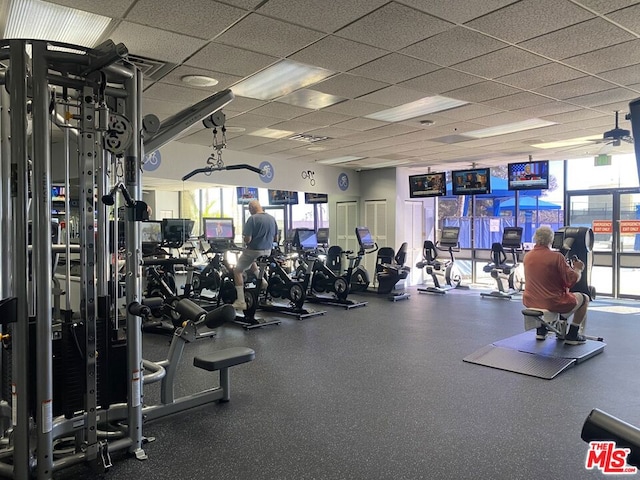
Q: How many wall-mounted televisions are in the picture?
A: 6